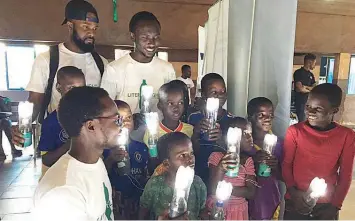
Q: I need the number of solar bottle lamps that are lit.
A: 10